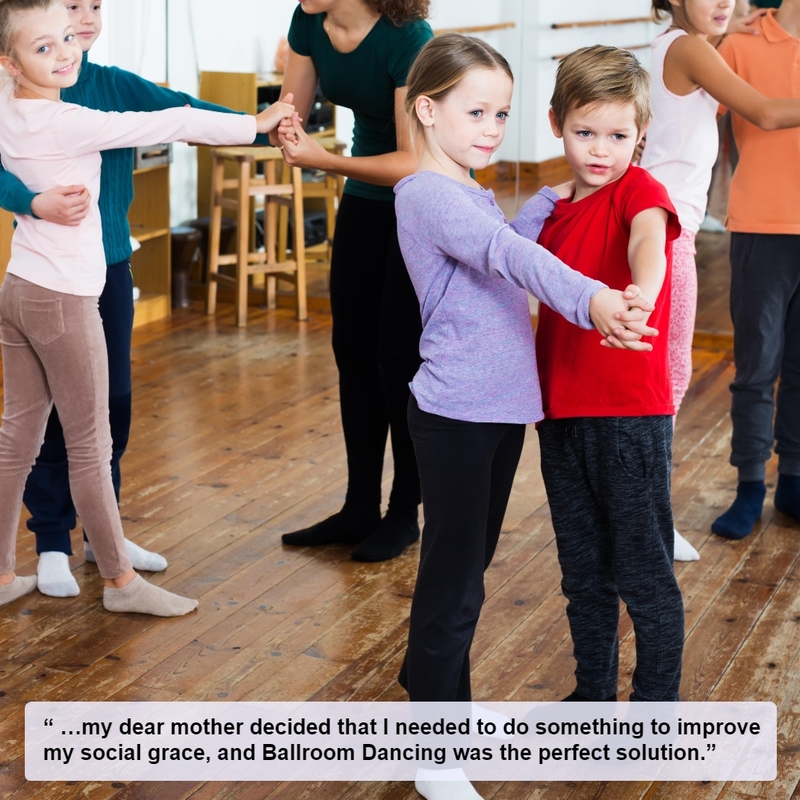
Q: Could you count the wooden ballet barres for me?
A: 3